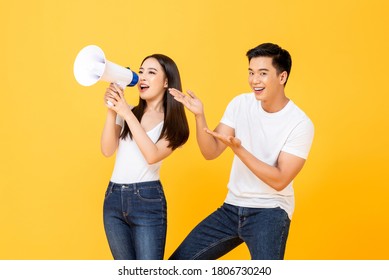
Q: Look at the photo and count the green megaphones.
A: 0